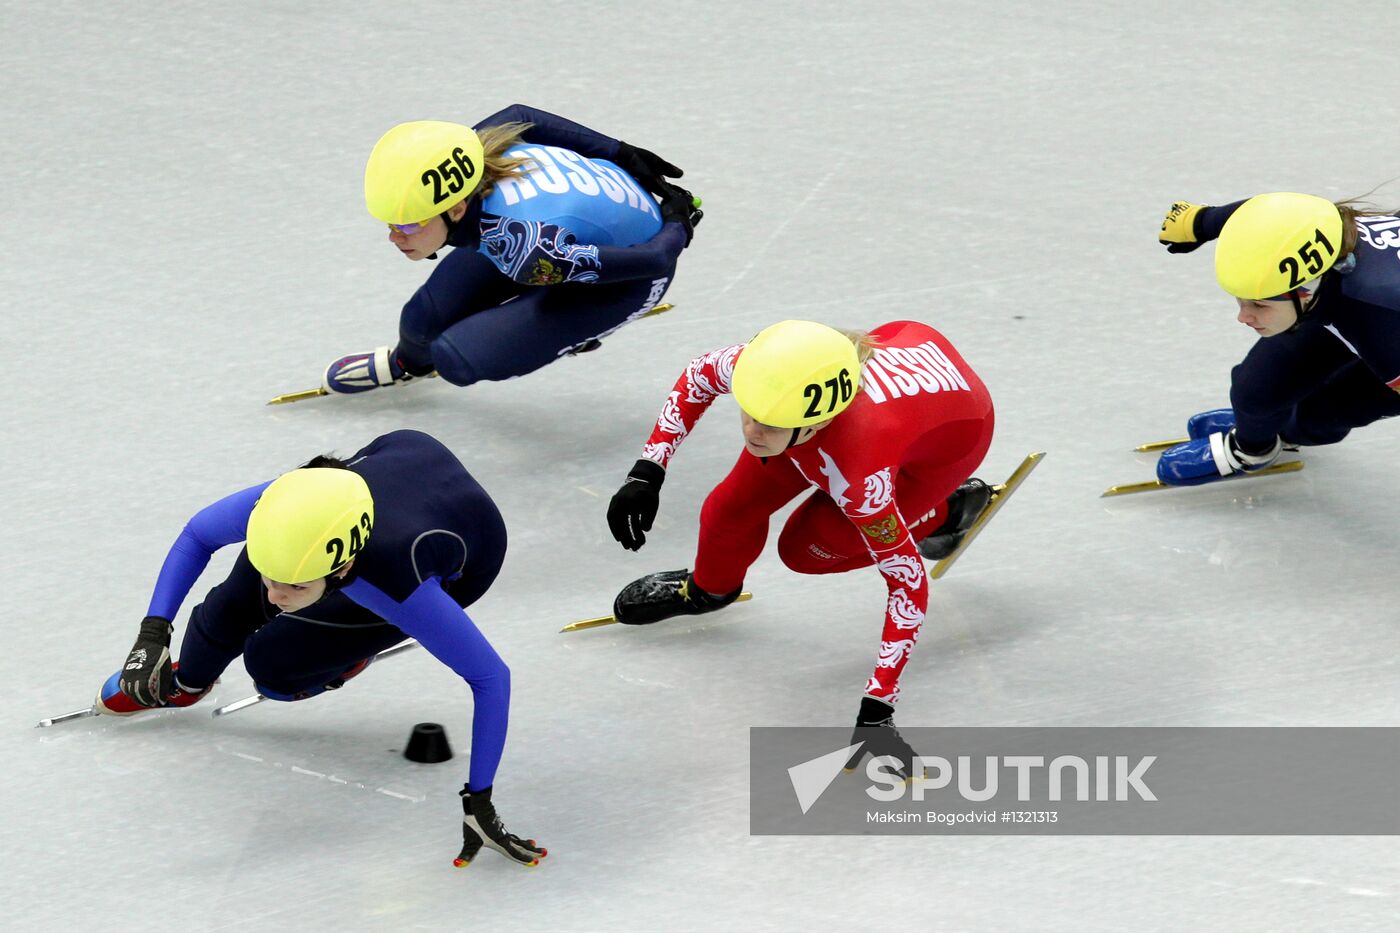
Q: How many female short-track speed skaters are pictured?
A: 4